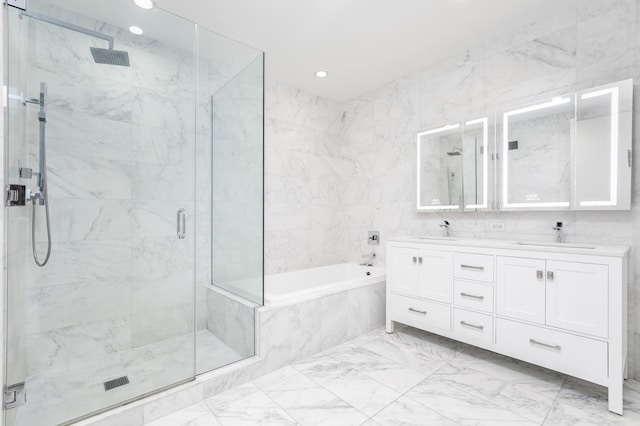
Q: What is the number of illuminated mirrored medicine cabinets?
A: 2